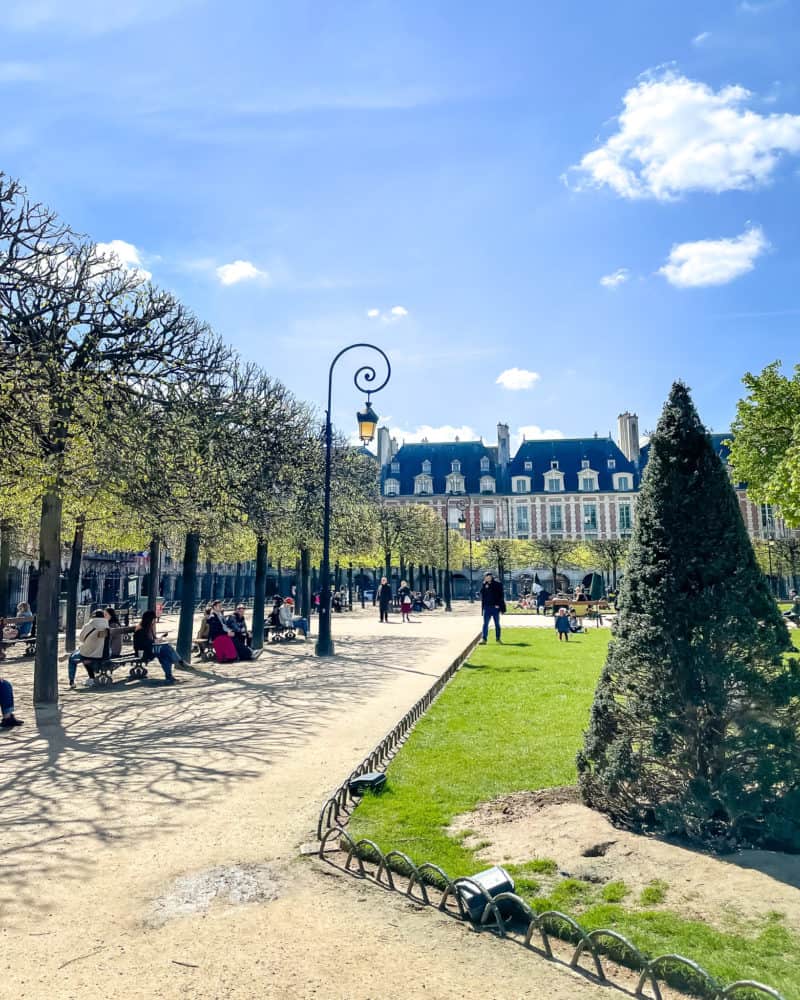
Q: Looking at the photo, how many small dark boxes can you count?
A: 2